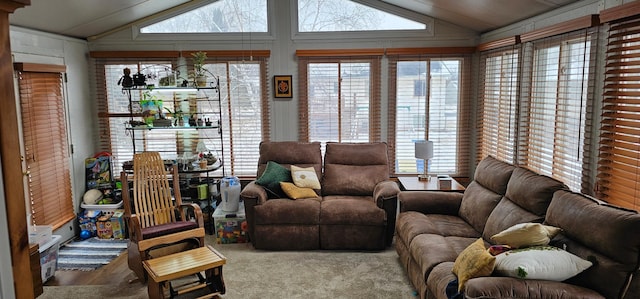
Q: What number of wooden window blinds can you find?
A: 8